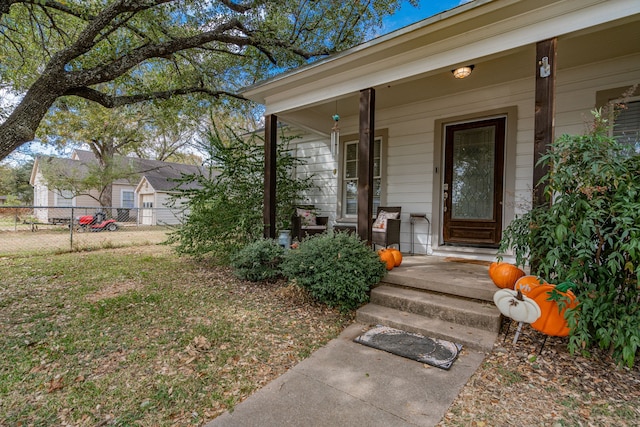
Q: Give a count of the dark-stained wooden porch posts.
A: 3